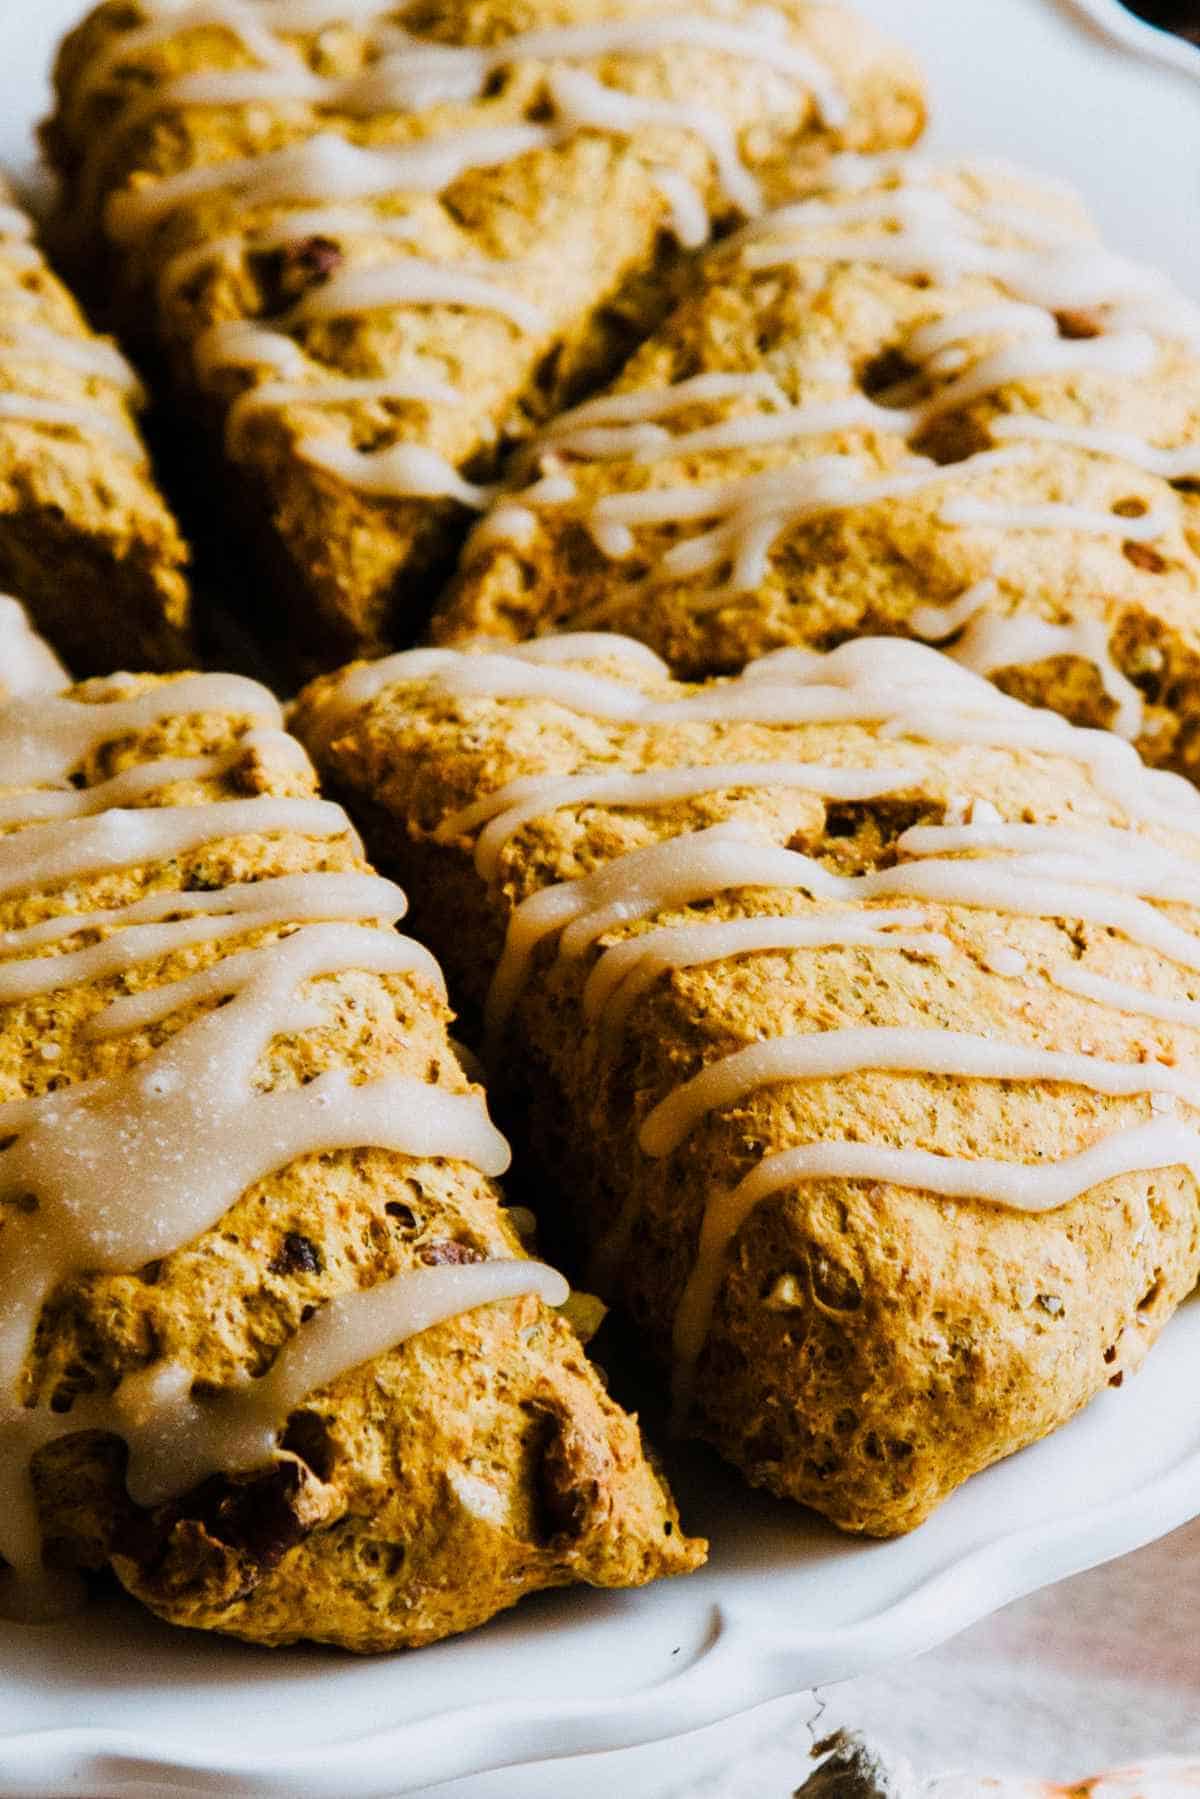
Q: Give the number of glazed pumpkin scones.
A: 5